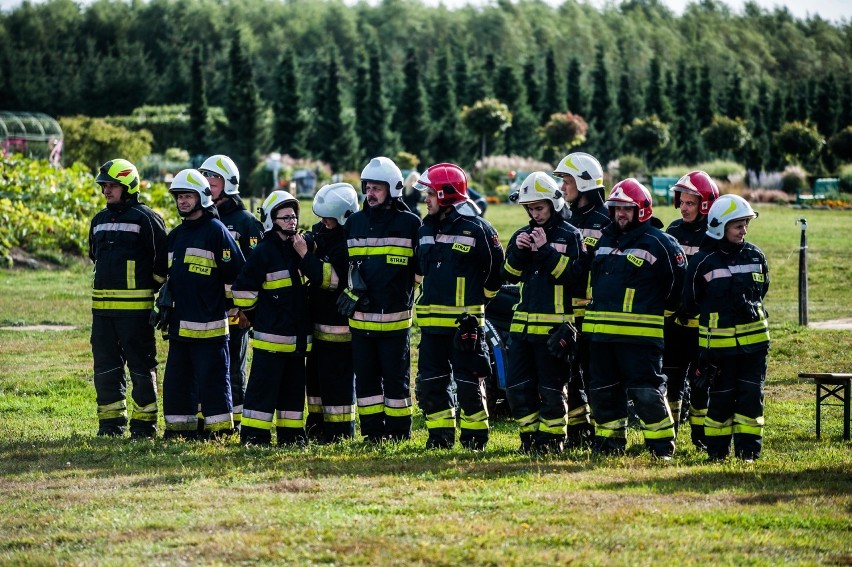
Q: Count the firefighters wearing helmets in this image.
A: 12